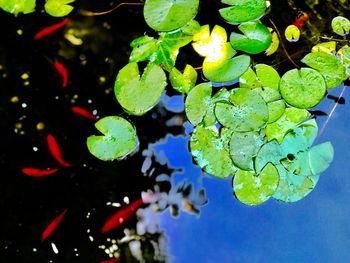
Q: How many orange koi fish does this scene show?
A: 9